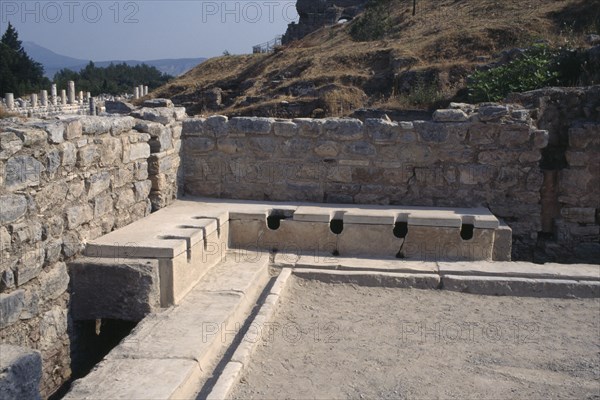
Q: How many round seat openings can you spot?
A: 7